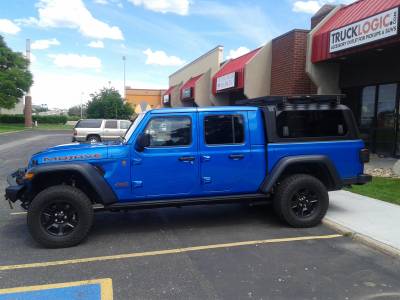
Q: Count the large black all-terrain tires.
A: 2